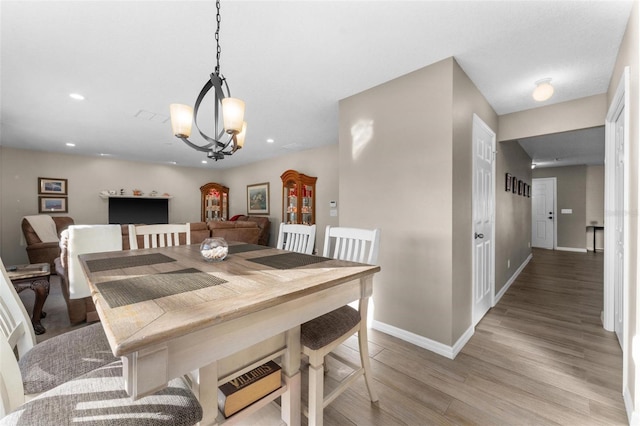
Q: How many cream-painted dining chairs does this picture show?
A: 5